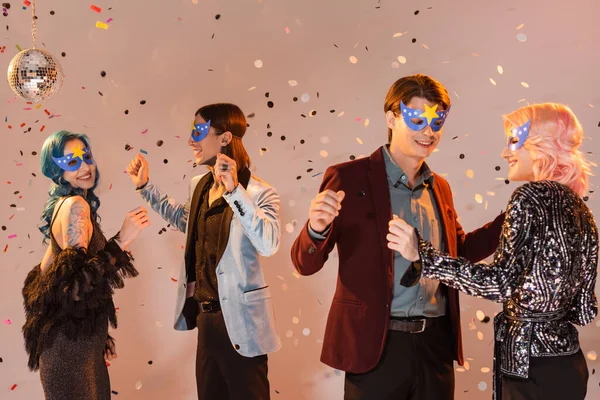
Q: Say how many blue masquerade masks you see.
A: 4